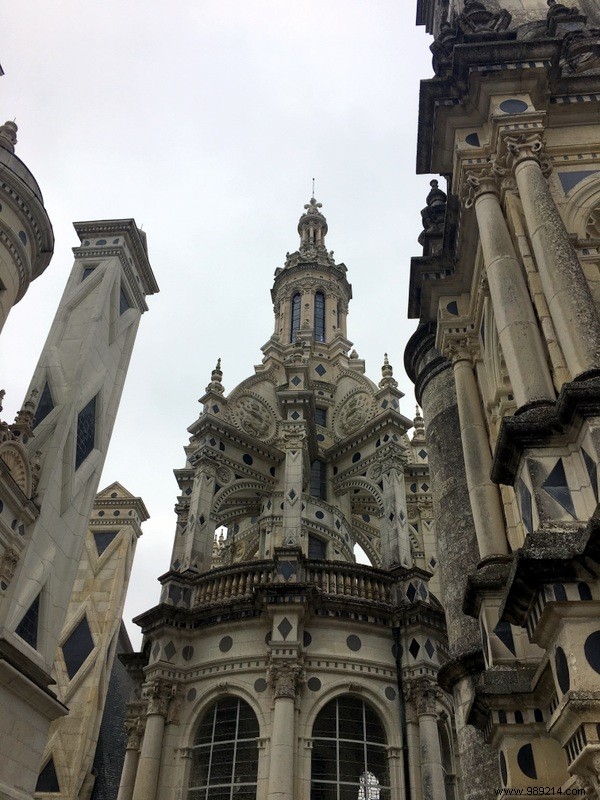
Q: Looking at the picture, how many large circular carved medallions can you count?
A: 2